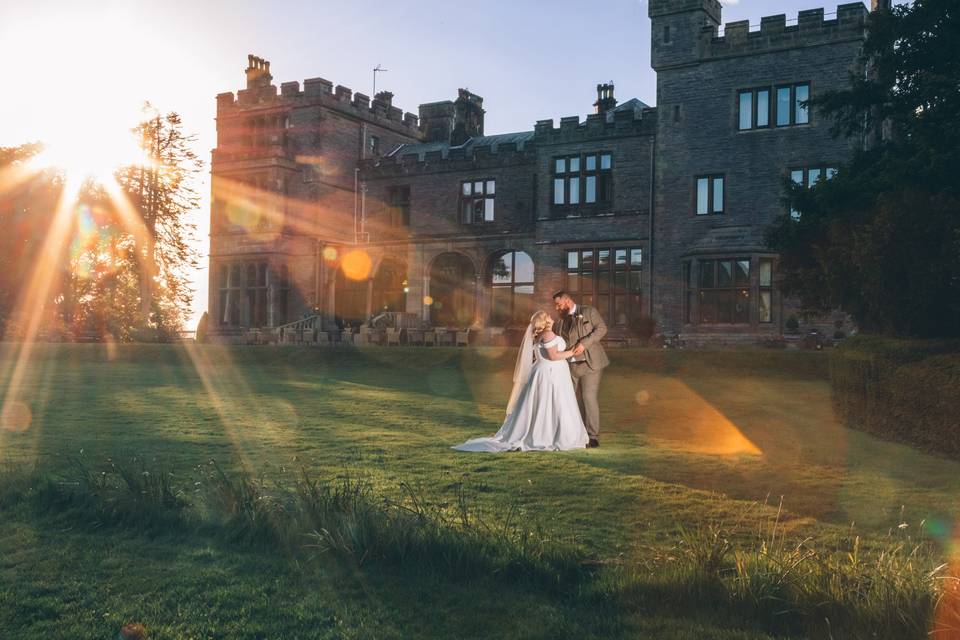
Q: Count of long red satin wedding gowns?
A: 0